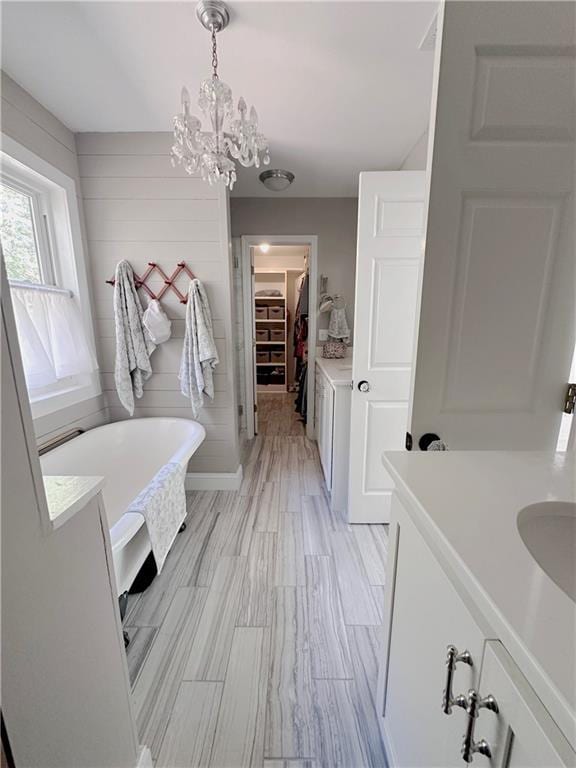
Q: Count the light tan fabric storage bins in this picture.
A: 6